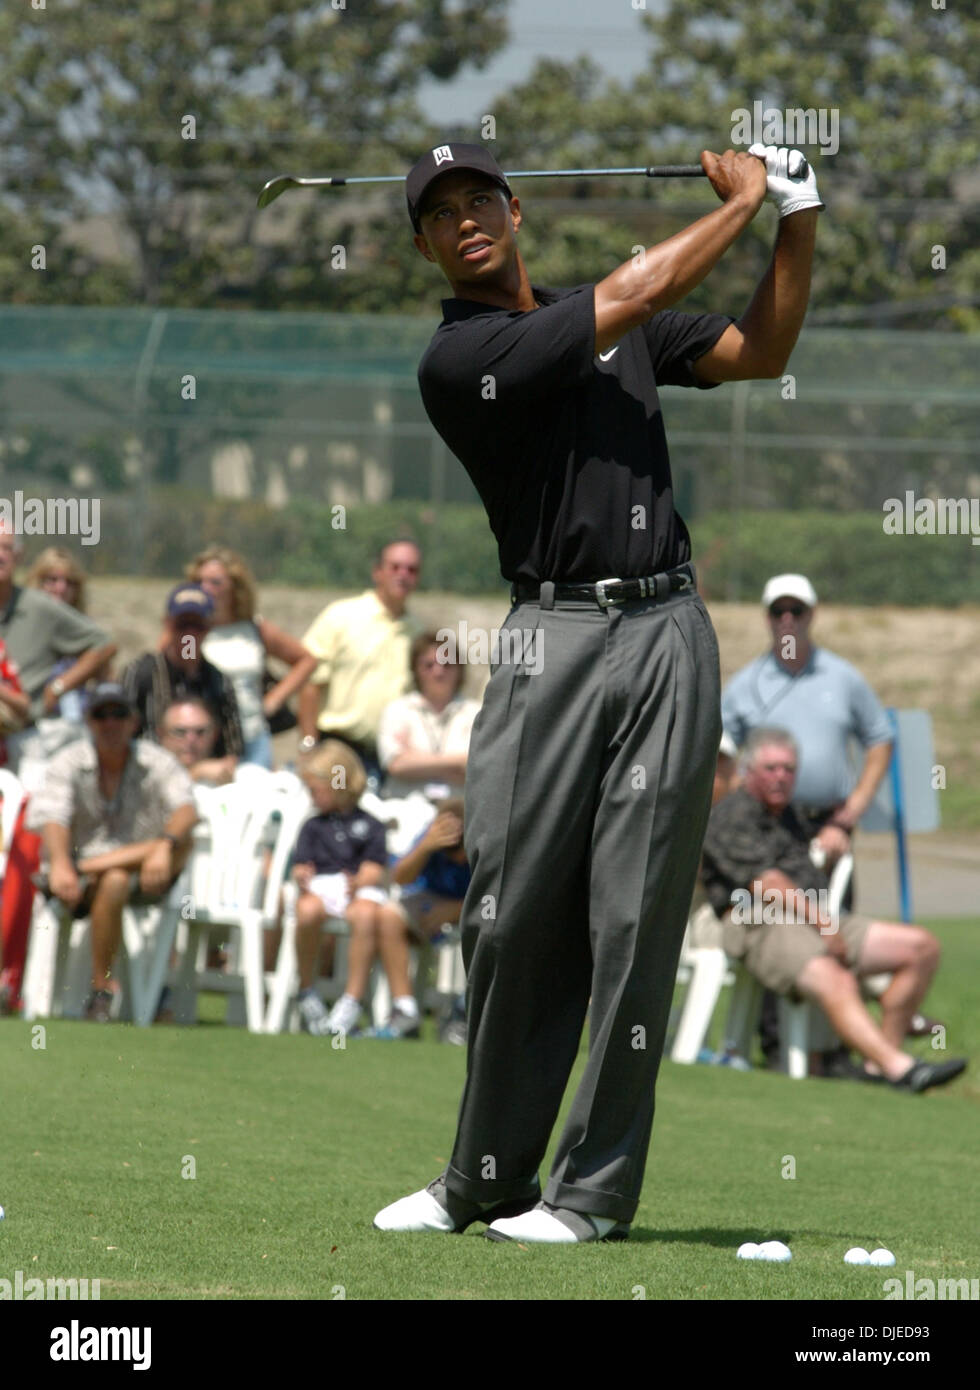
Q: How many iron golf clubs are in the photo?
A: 1